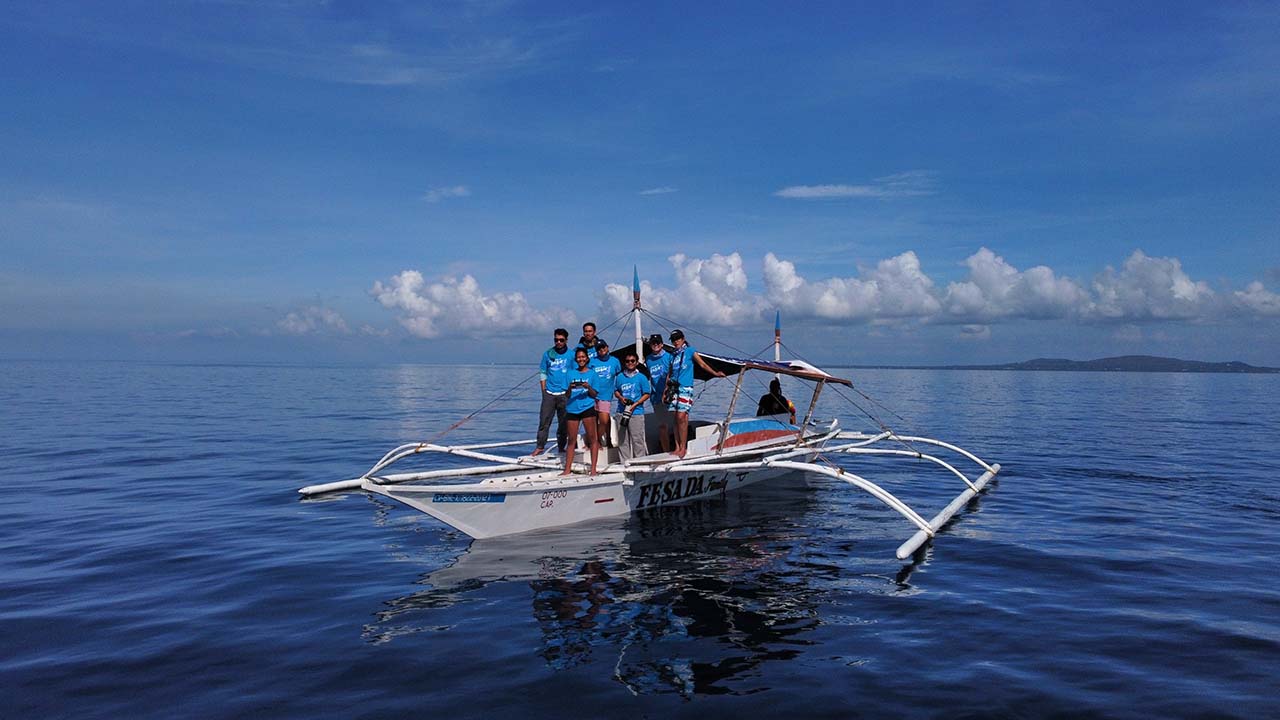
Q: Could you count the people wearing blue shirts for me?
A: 7